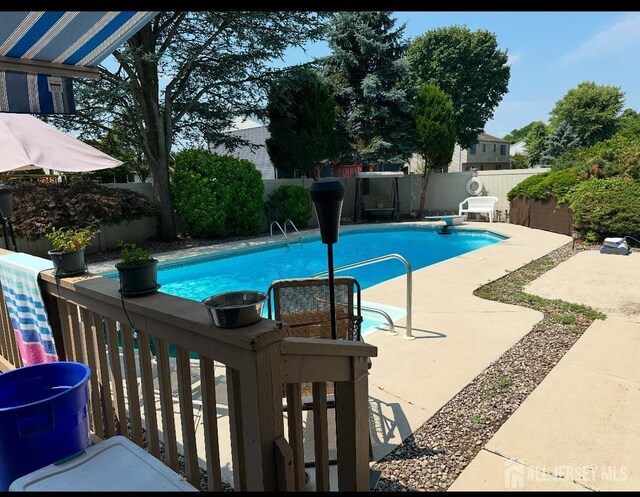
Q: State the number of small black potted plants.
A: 2